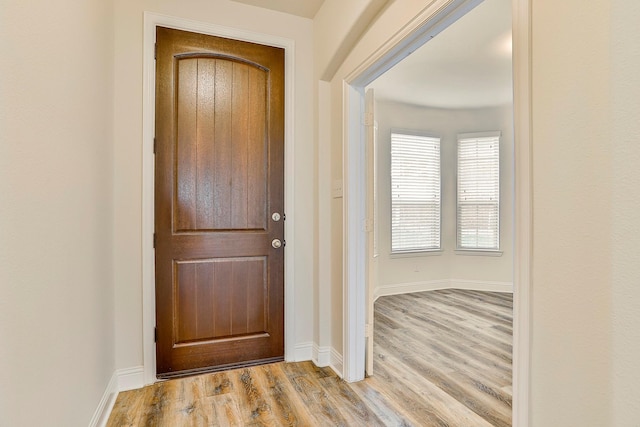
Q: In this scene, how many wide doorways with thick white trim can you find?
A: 1